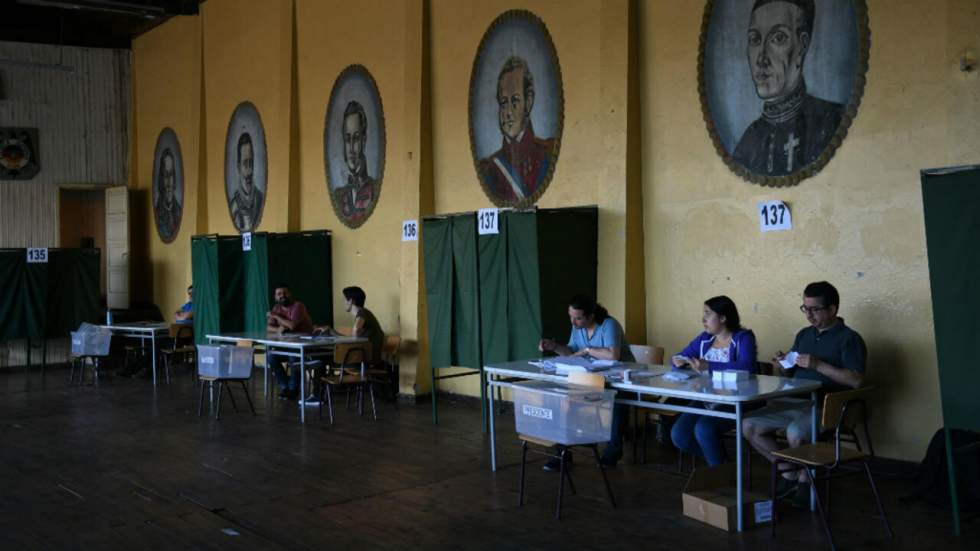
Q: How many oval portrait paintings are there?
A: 5